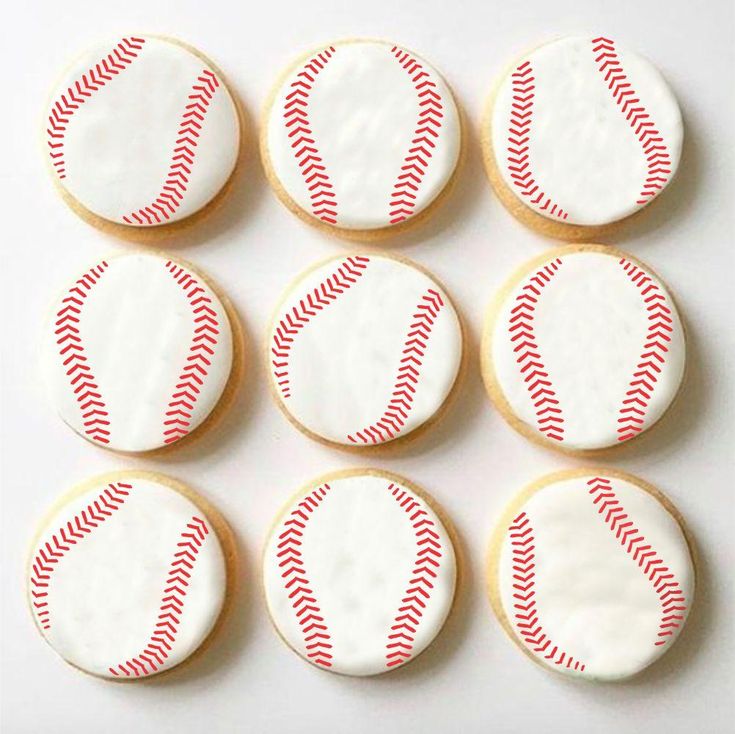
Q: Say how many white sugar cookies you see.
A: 9